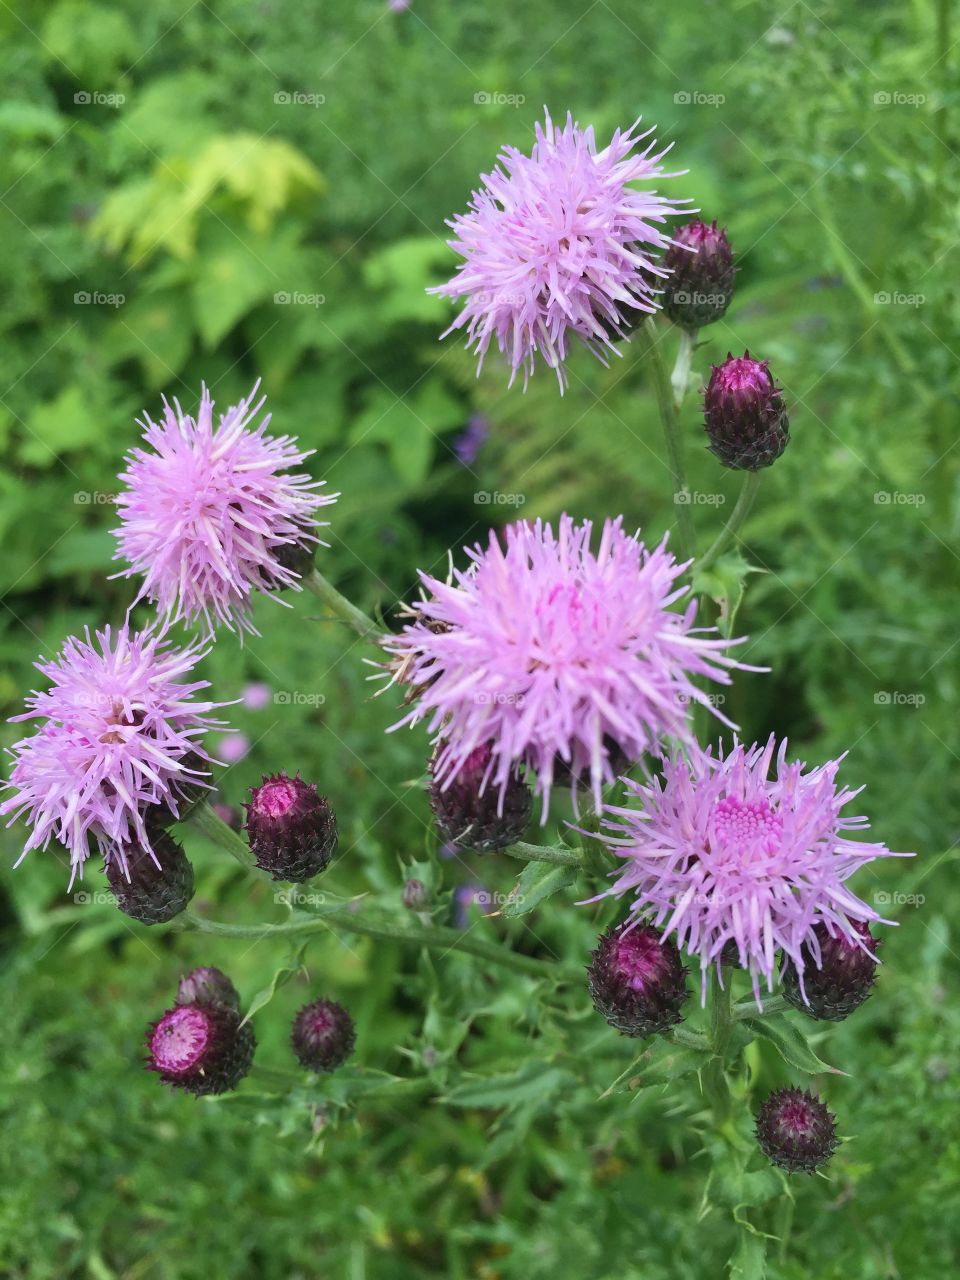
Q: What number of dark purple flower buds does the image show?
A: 11